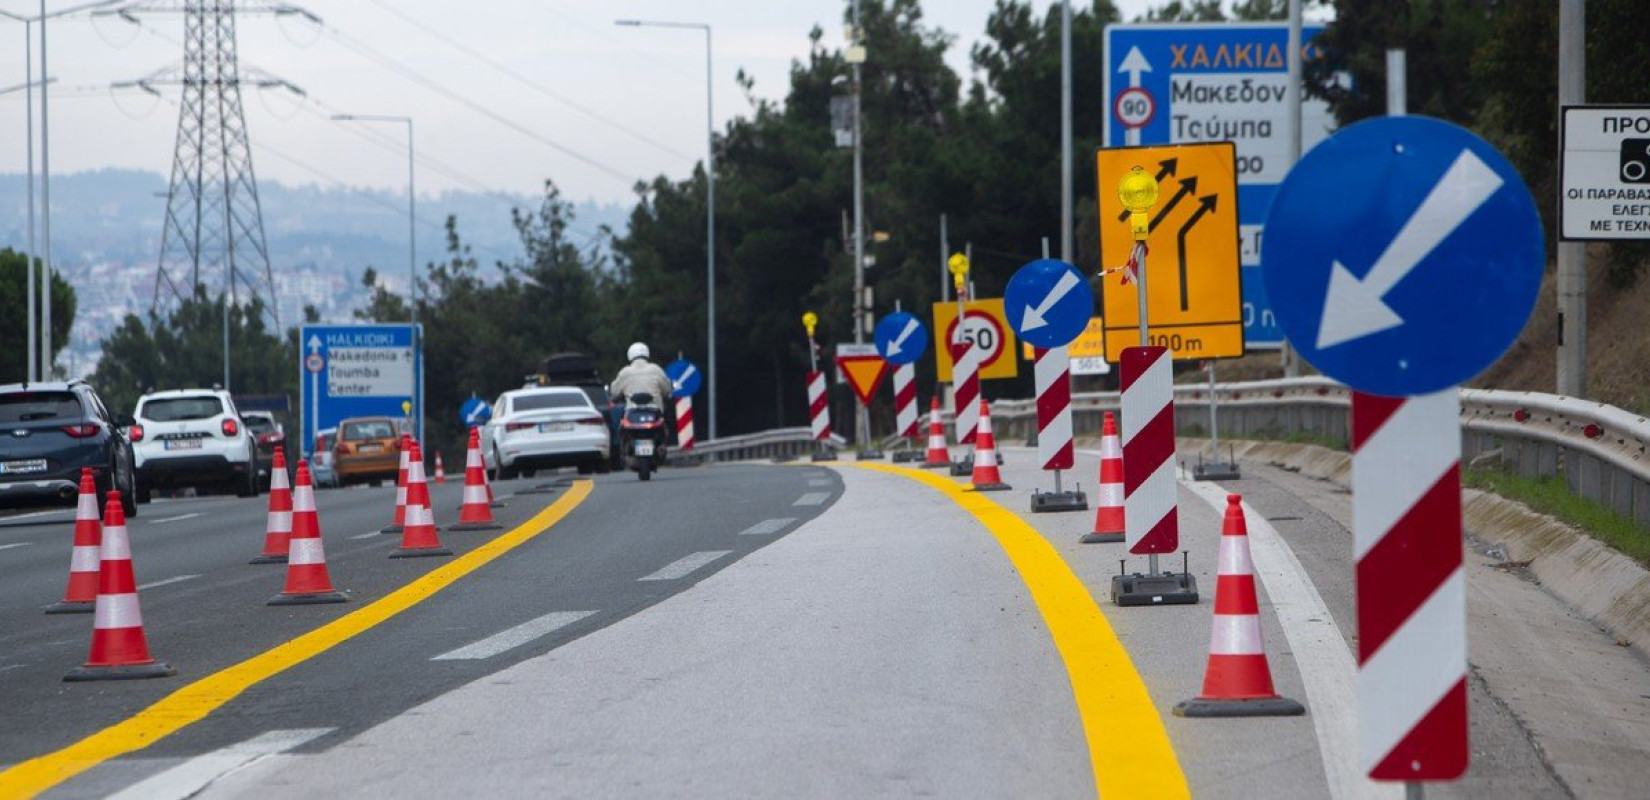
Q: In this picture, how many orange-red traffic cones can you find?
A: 13